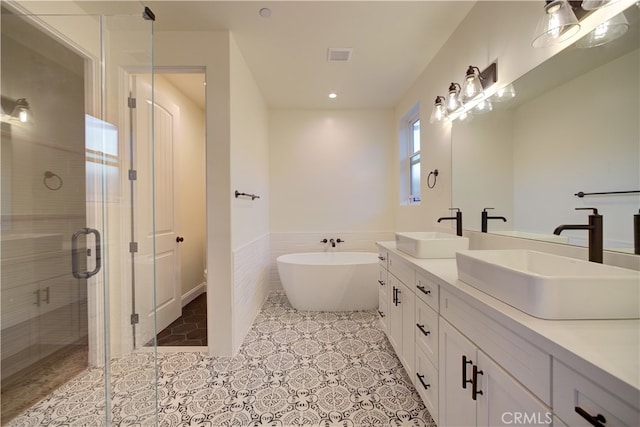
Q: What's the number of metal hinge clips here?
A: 4